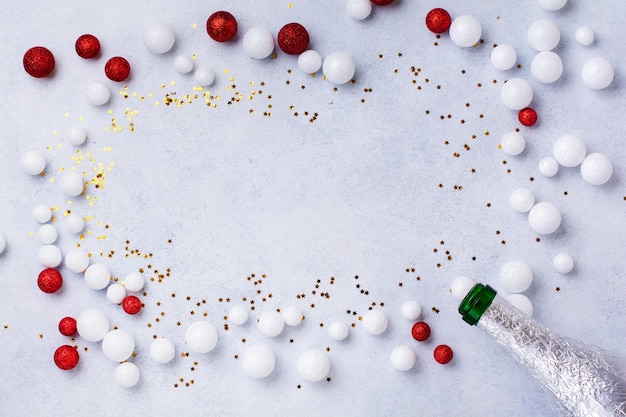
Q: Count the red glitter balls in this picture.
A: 14